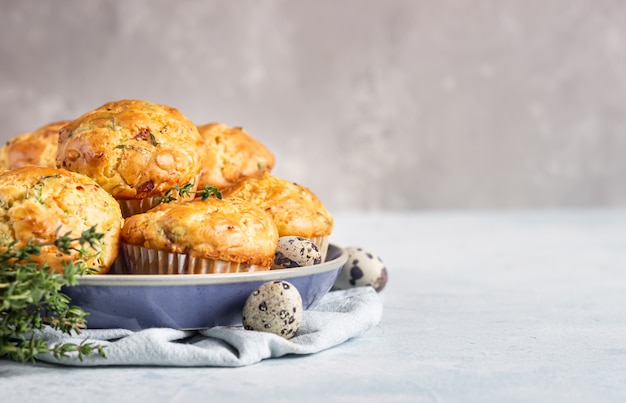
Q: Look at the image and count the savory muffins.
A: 6